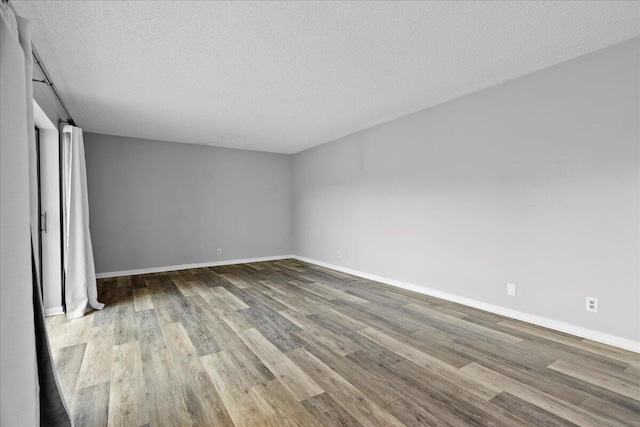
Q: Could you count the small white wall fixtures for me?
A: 4